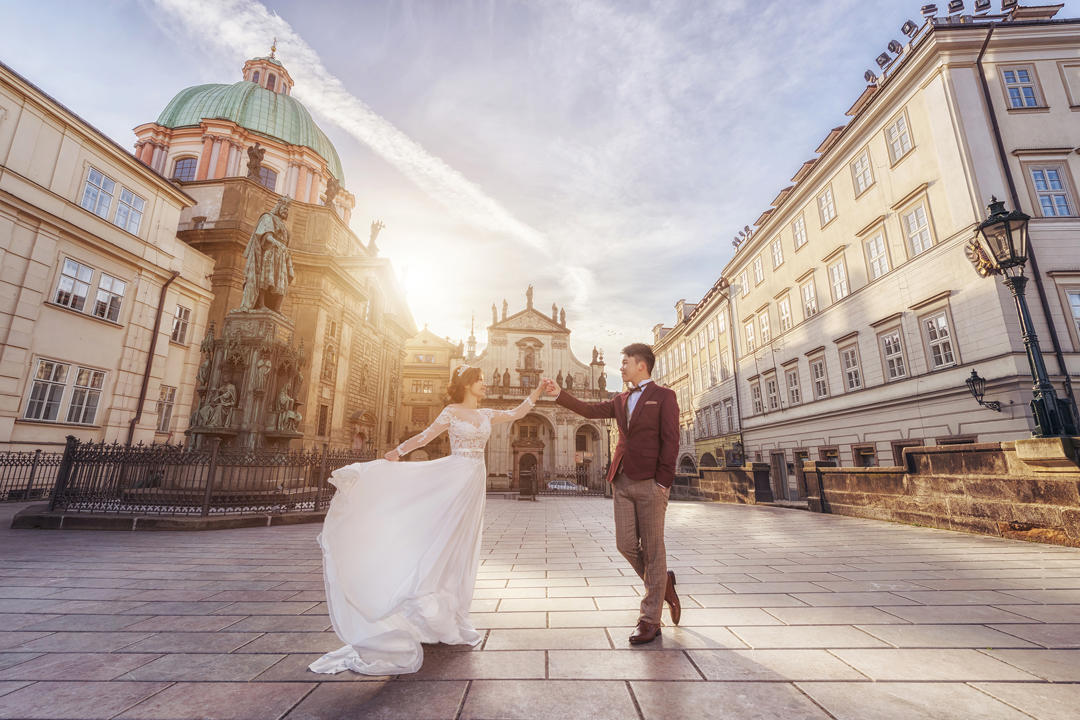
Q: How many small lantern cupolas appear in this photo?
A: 1